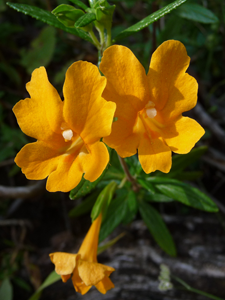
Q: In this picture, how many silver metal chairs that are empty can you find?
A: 0